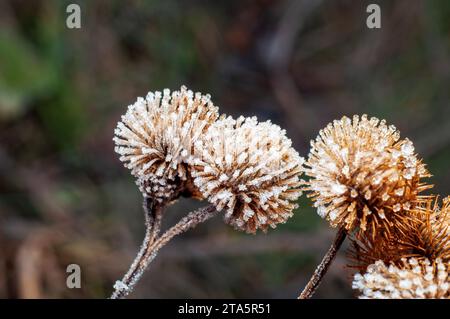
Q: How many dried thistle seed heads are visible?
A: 5